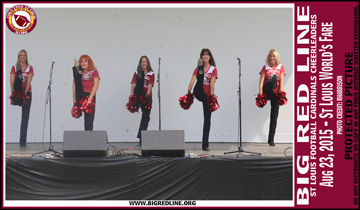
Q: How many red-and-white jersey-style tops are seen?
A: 5